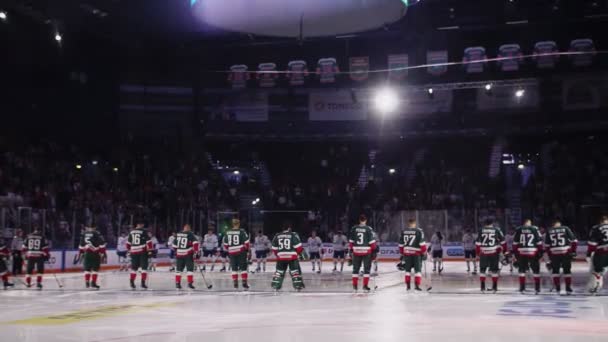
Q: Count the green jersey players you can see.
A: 13